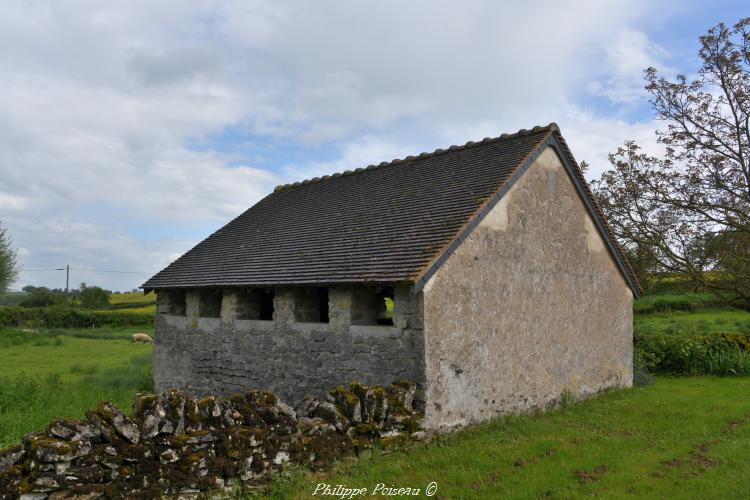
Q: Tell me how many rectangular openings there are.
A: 5